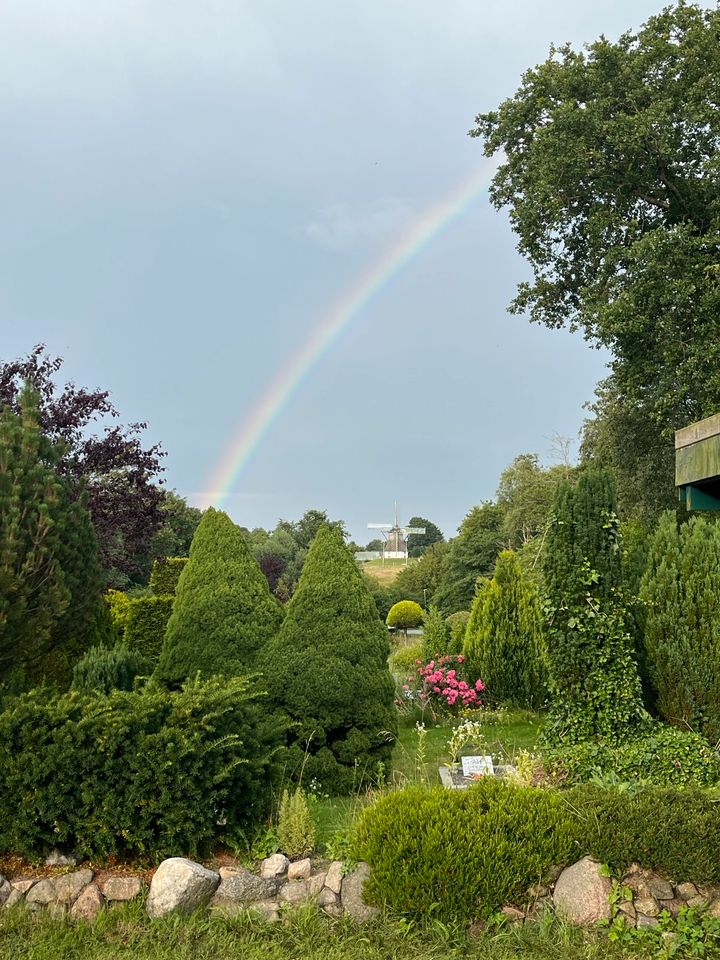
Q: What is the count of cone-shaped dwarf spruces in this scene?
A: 2